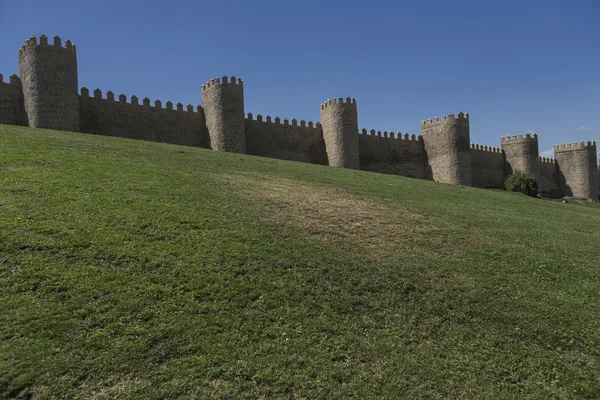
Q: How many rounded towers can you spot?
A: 6